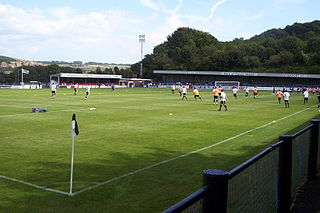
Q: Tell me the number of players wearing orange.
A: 6